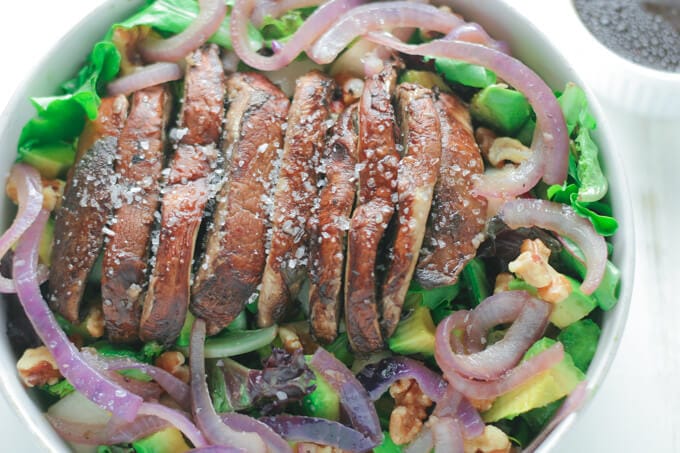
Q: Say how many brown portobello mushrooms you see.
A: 9